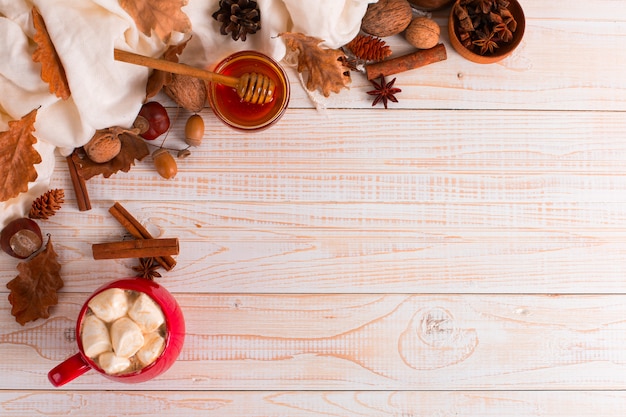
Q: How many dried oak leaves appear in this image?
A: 7